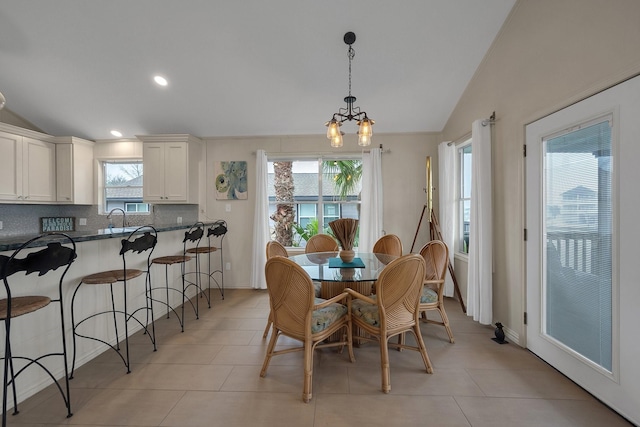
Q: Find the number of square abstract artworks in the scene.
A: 1